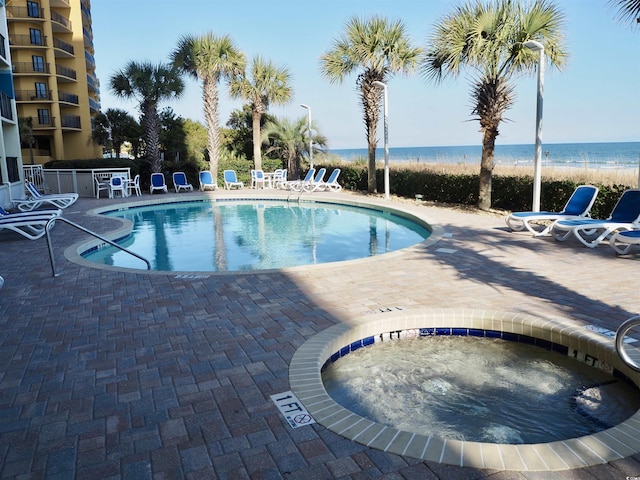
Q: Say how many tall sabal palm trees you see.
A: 5